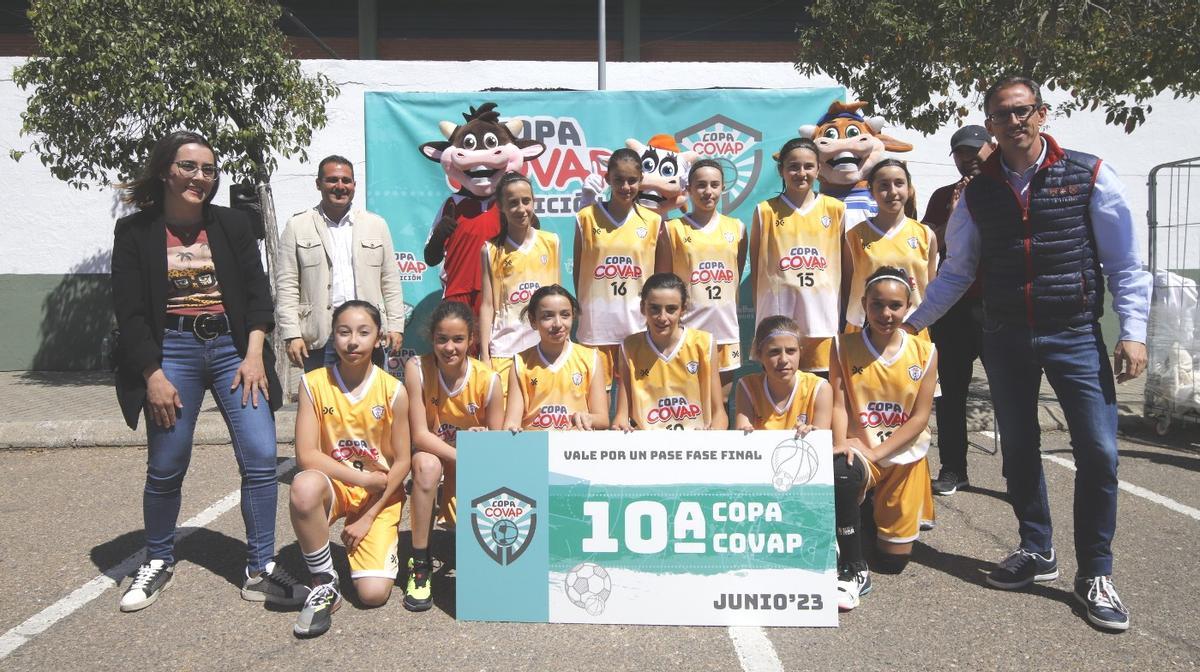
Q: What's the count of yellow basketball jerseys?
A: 11